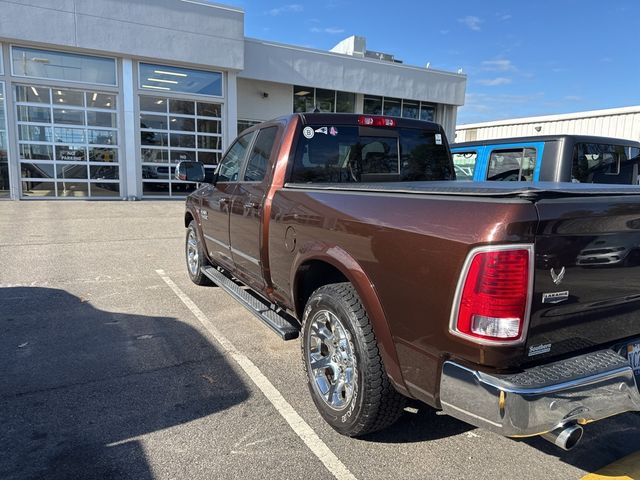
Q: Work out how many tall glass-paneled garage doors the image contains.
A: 2